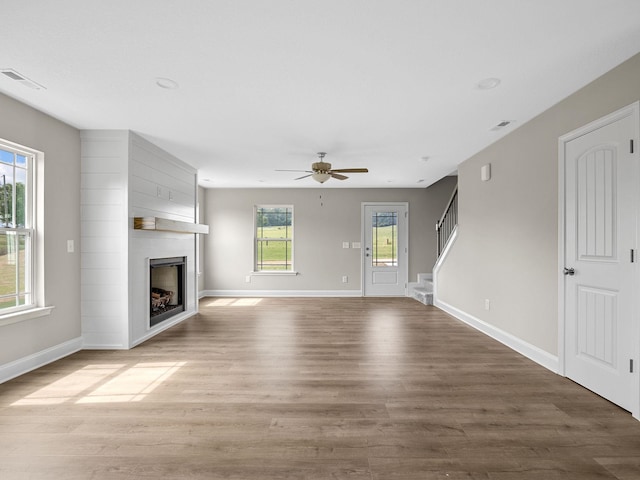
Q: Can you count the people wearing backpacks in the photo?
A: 0